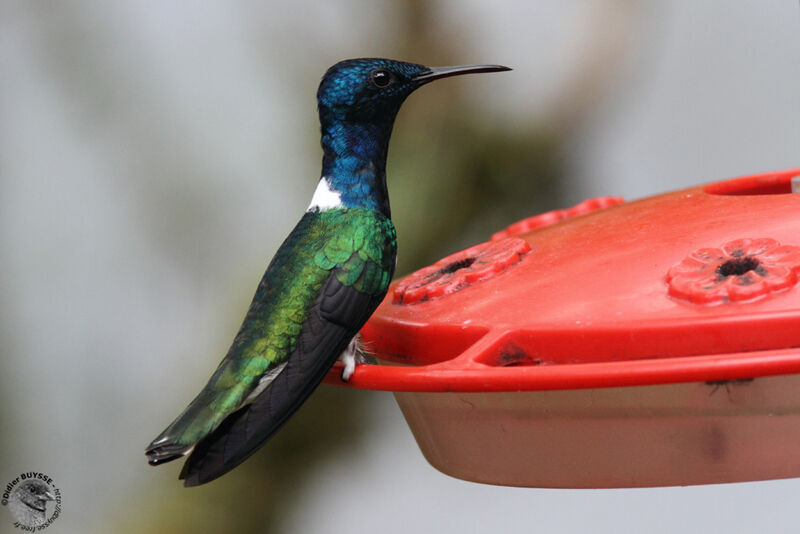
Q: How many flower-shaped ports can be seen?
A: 3